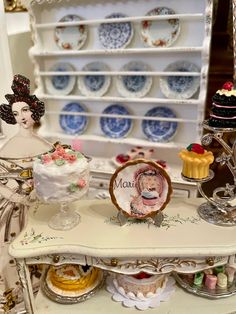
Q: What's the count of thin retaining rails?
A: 3